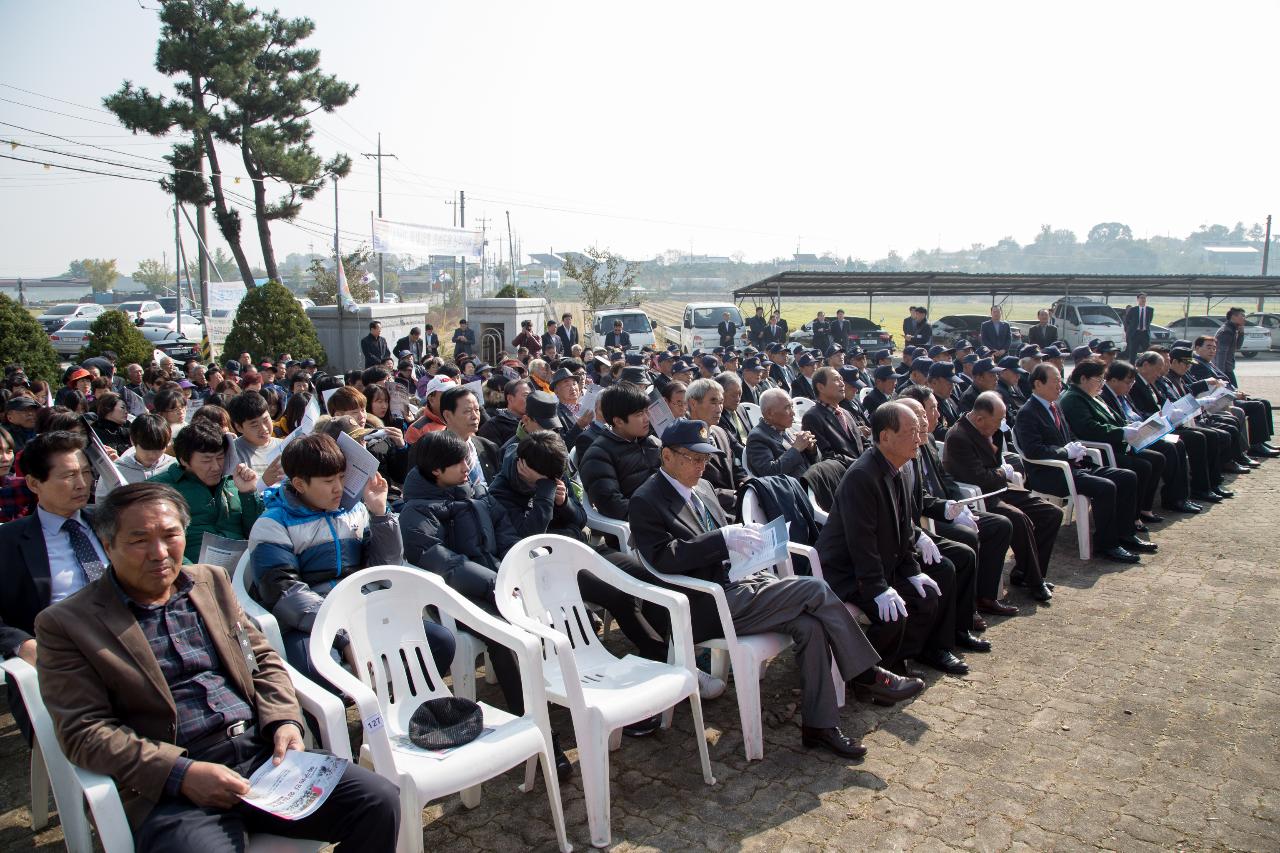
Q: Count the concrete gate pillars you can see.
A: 2